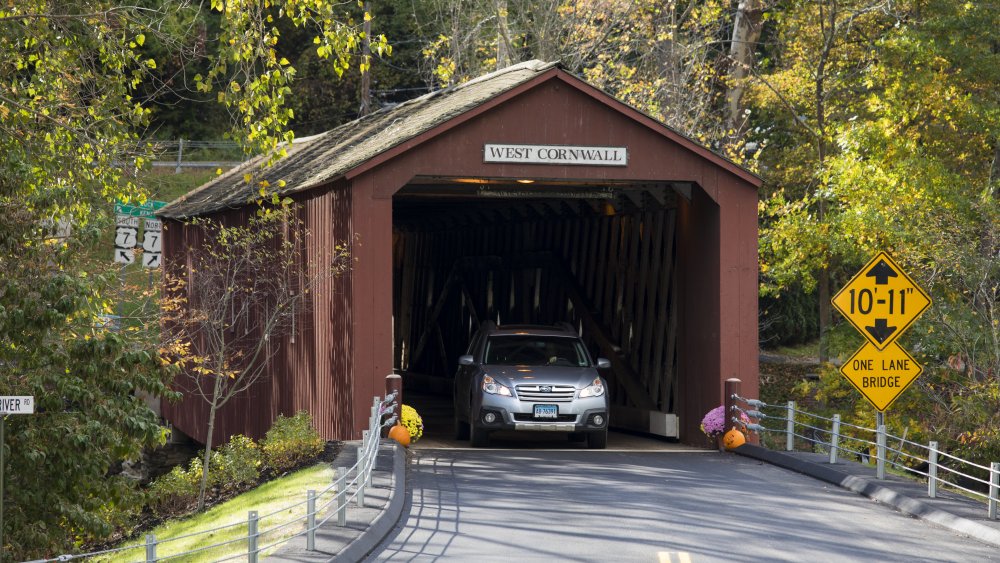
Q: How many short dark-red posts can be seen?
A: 2